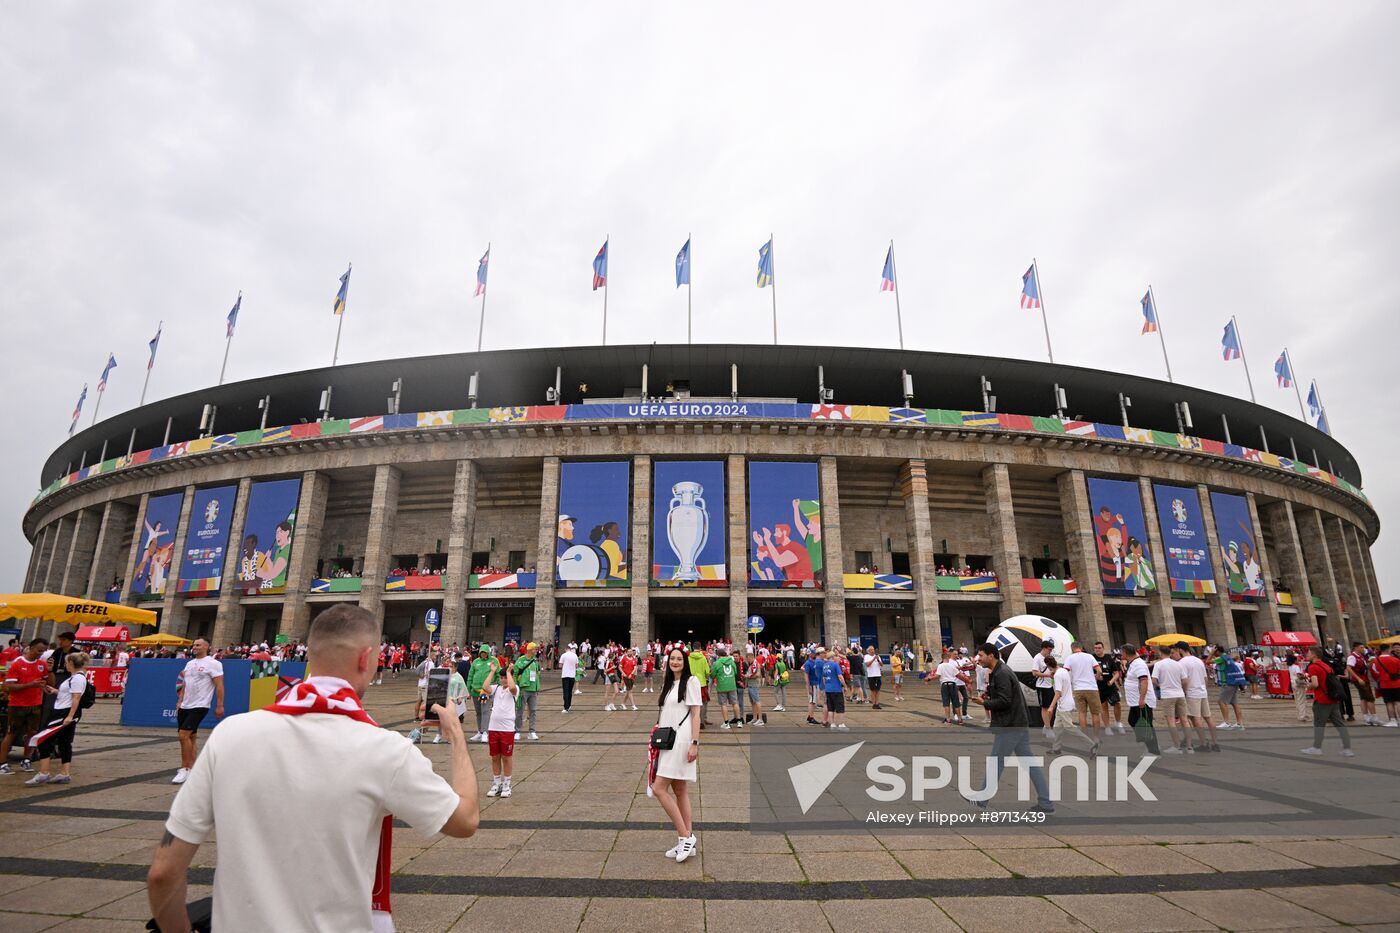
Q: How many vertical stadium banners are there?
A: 9